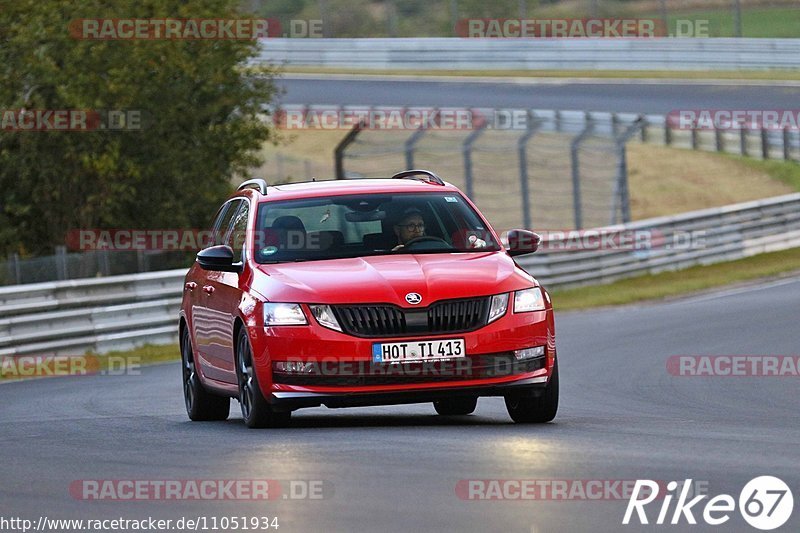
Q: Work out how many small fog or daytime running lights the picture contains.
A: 2